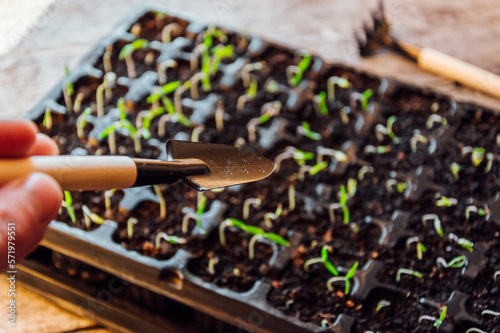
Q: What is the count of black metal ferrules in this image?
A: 2